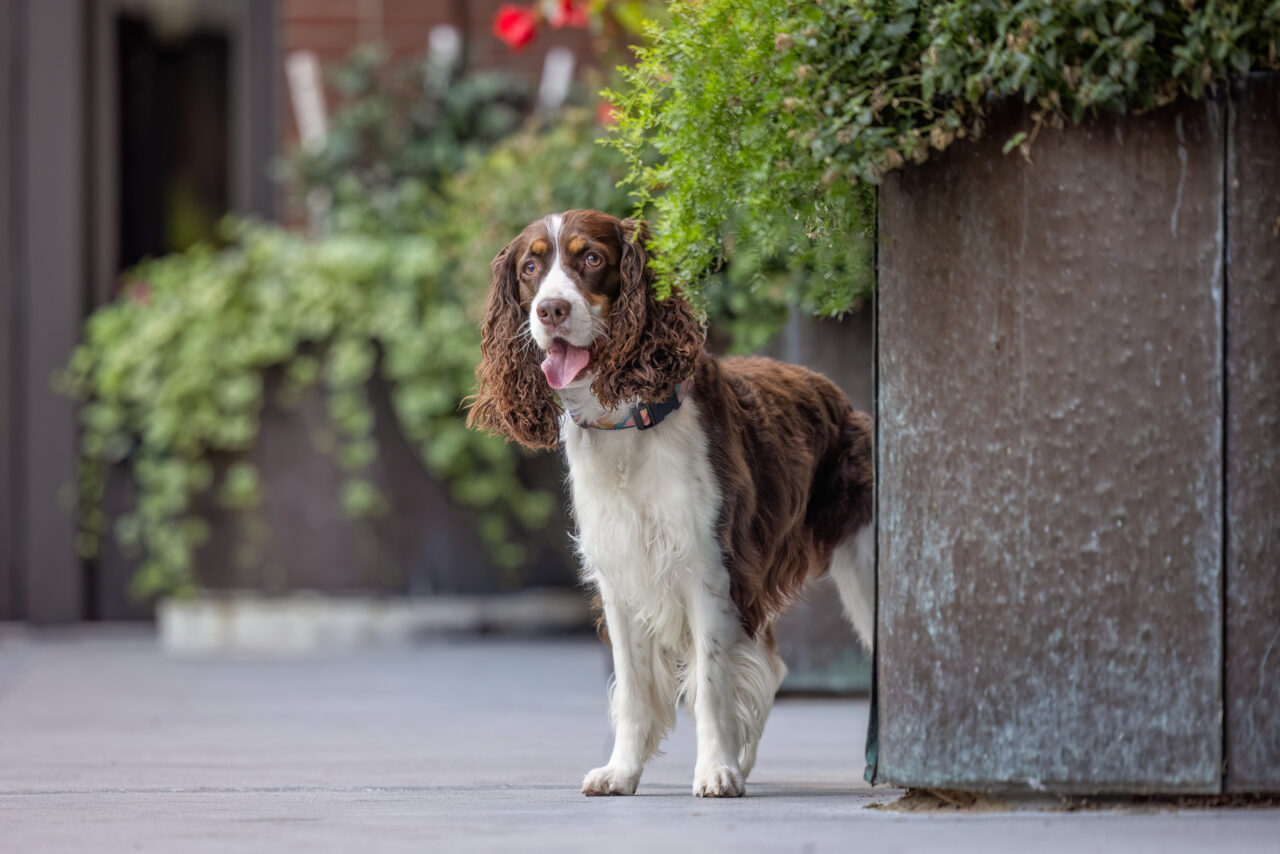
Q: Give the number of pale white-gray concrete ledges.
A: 1